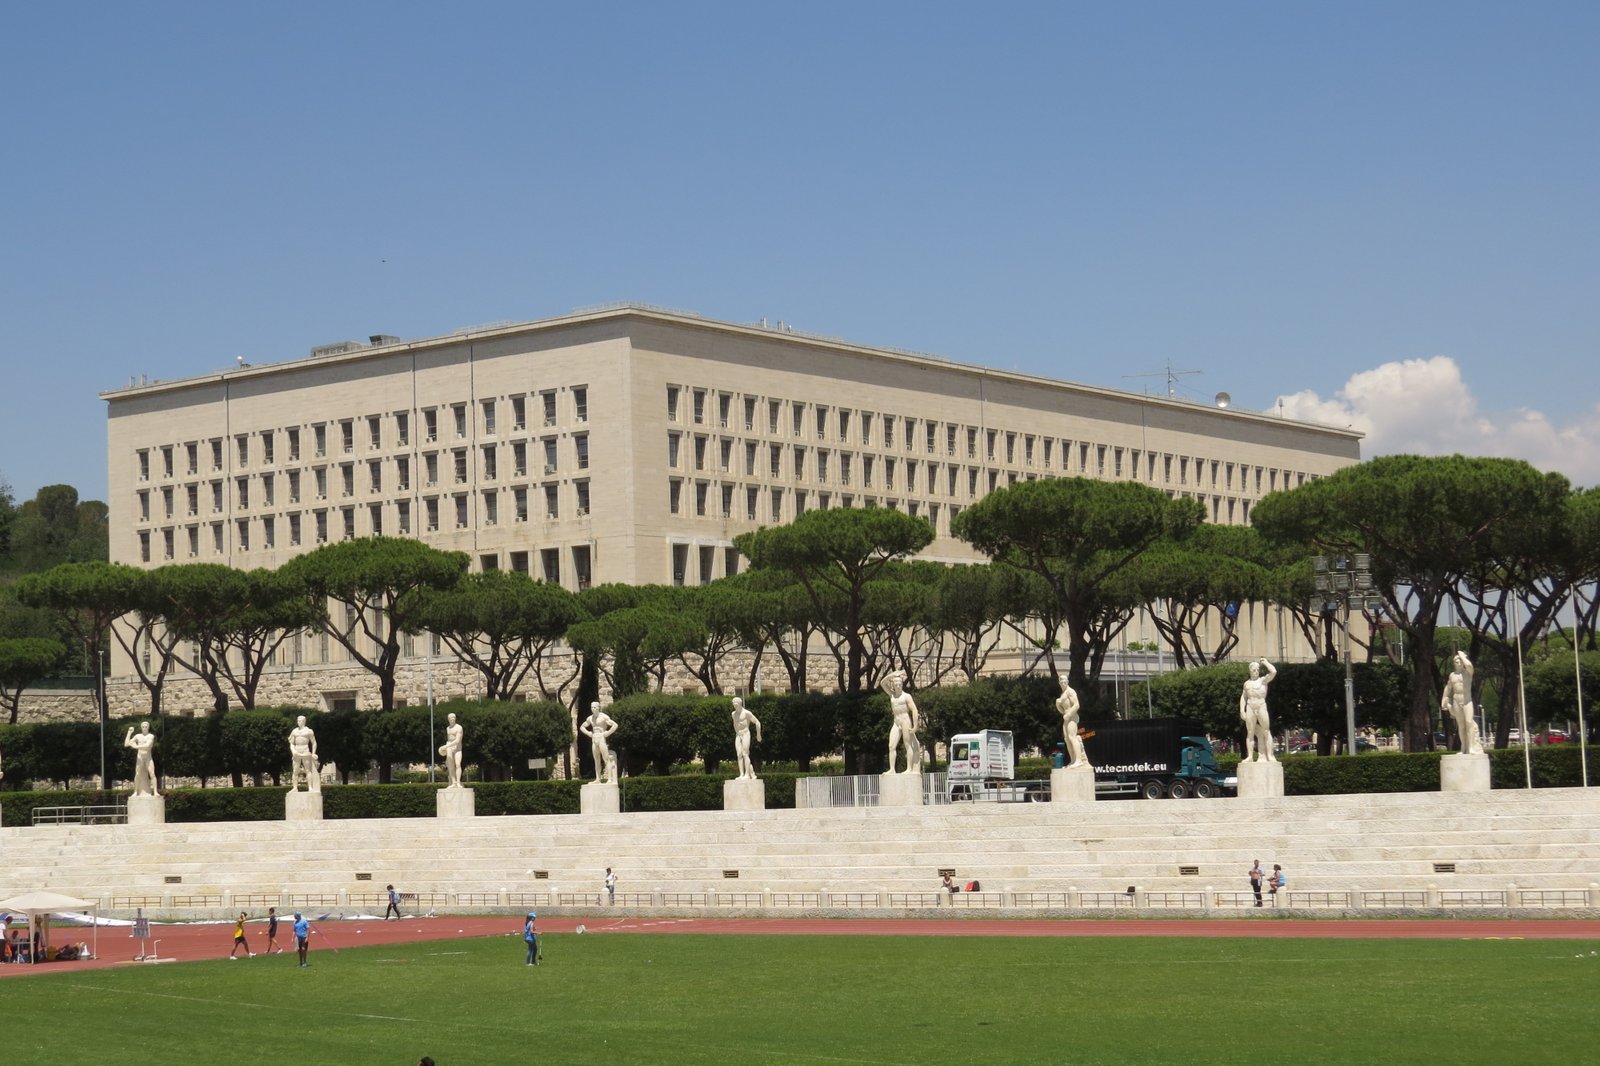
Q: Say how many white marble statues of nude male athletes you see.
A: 9